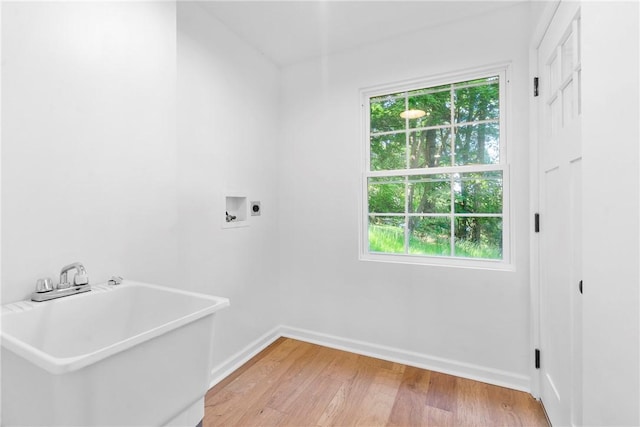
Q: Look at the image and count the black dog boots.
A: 0